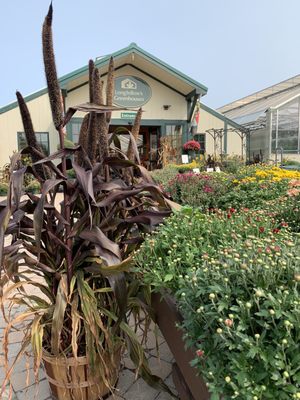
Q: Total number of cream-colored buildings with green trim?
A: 1